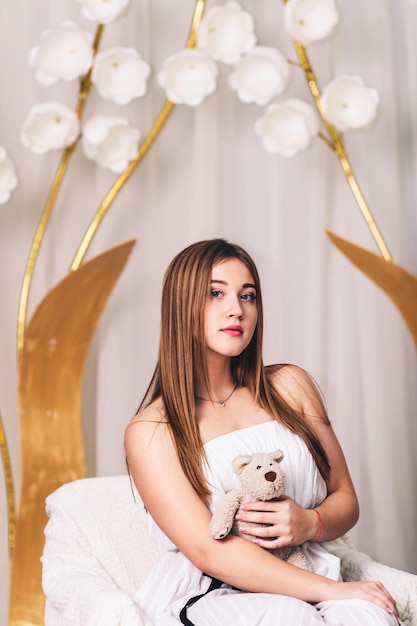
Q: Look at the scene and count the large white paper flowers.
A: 12